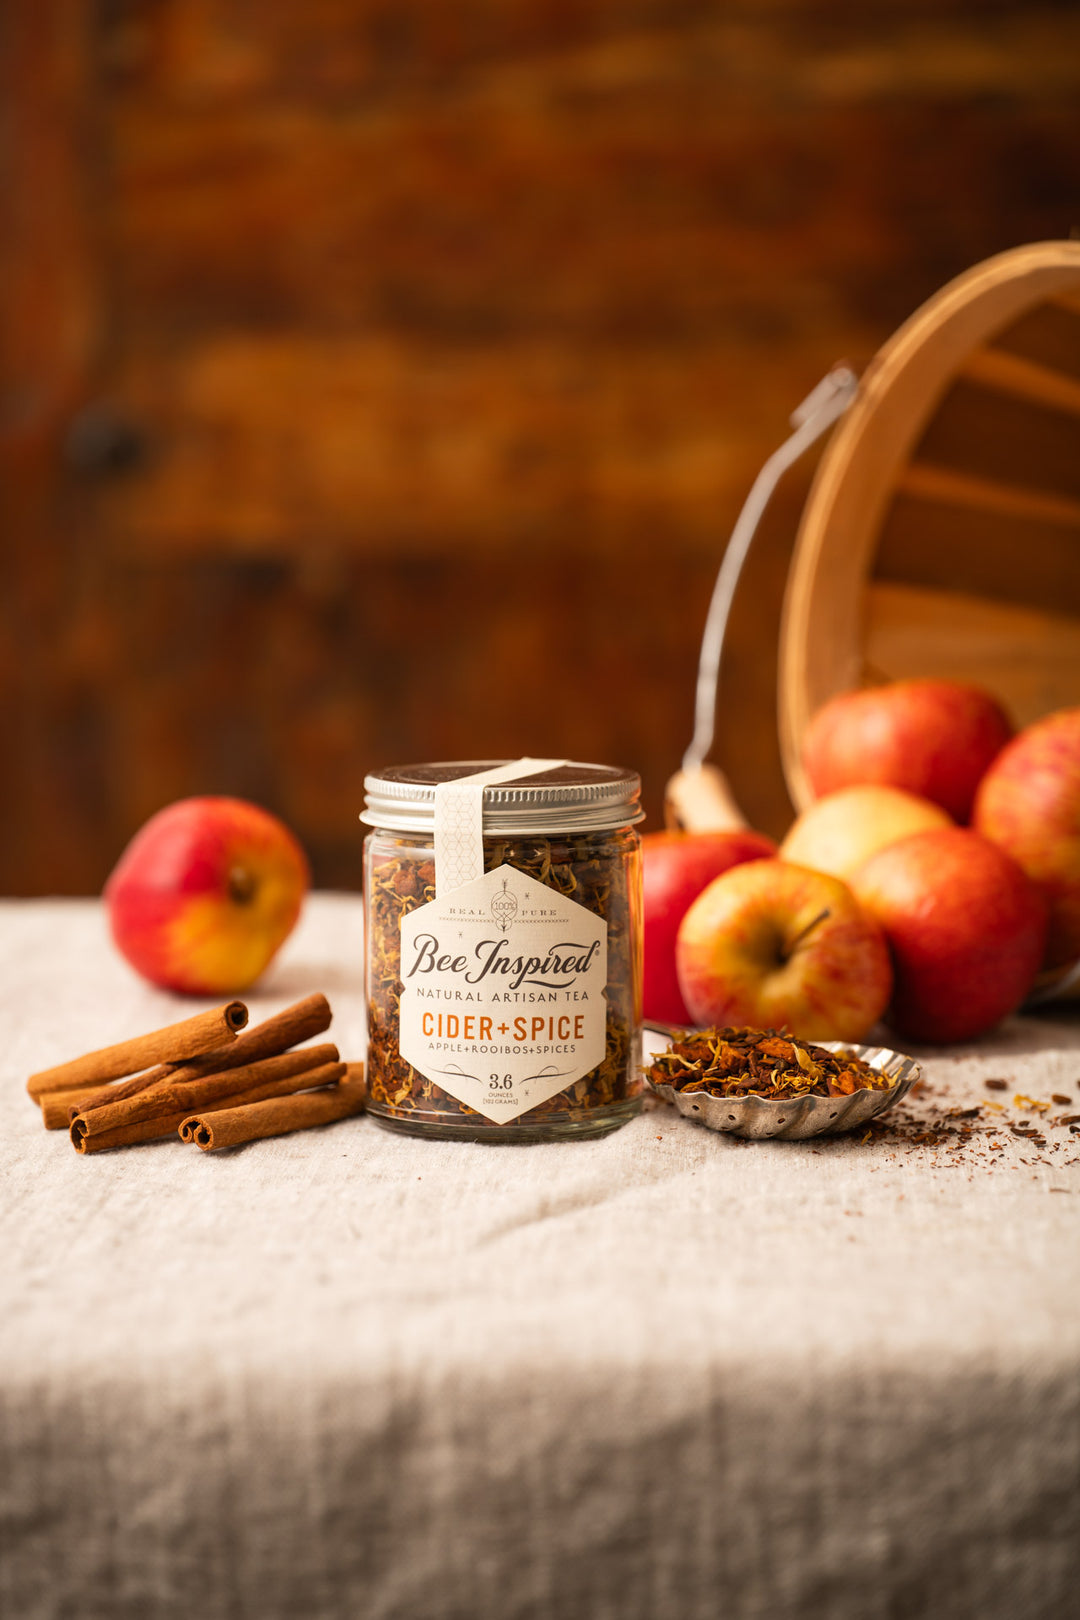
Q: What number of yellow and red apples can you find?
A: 7